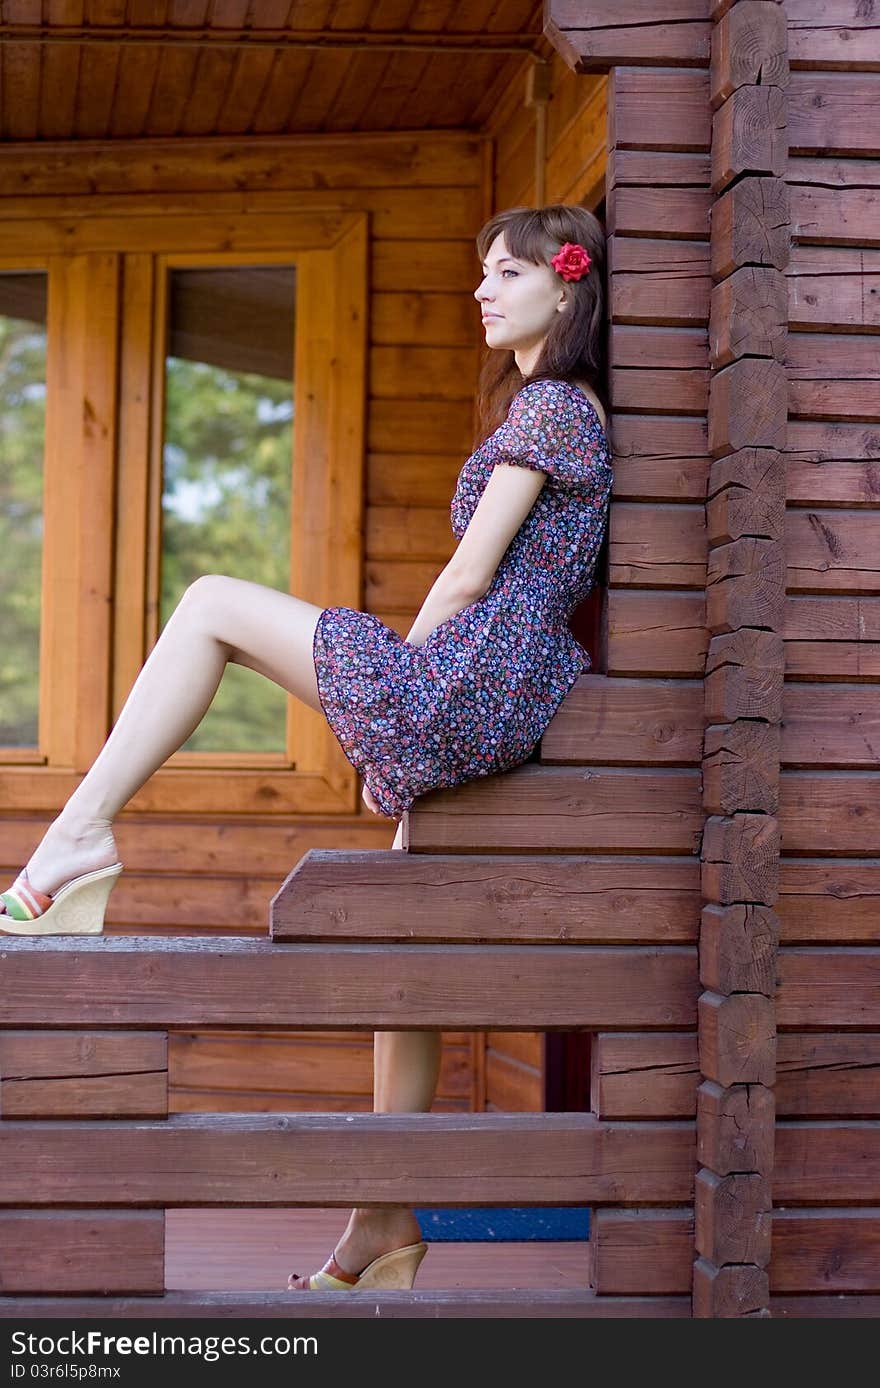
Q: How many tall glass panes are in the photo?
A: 2